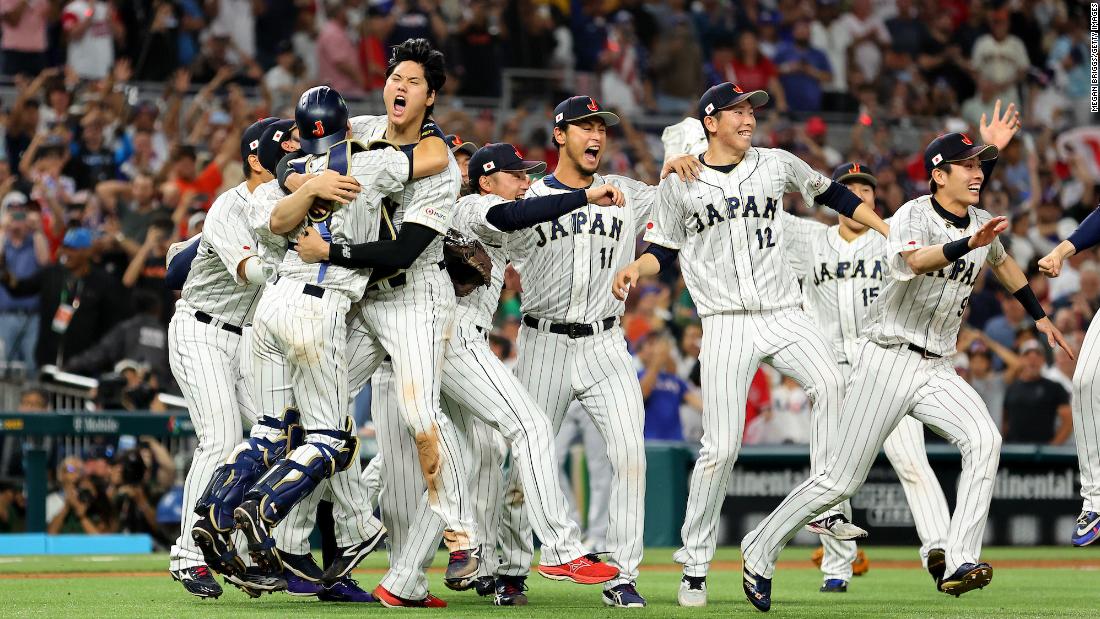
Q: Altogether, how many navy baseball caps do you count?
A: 8